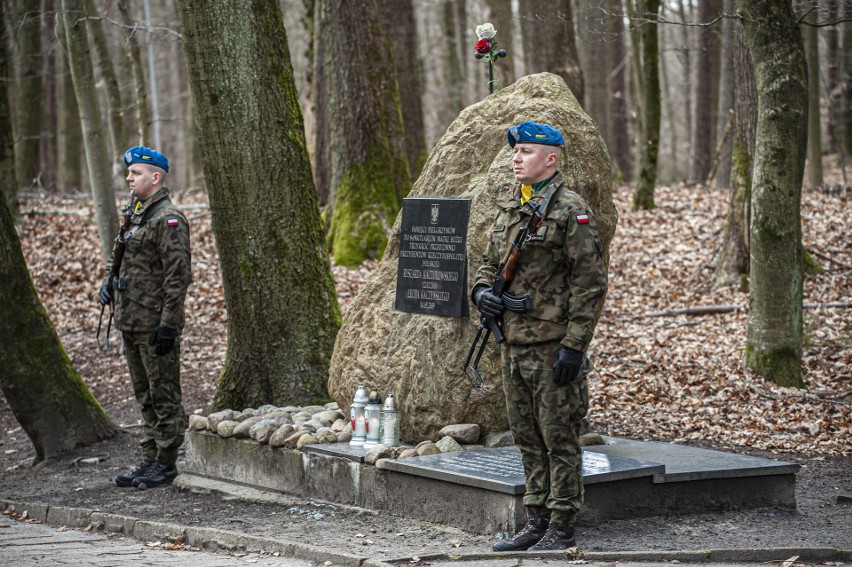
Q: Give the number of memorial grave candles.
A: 3